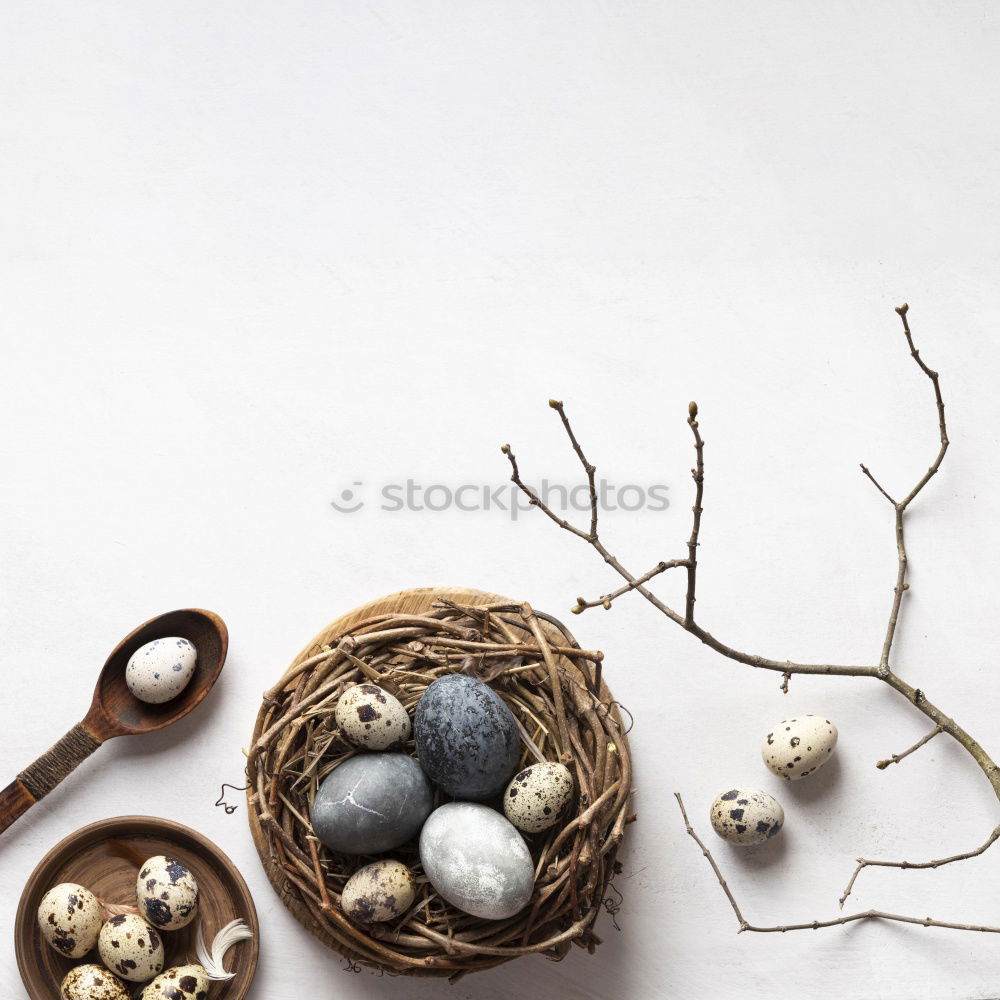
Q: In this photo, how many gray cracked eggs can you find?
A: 1